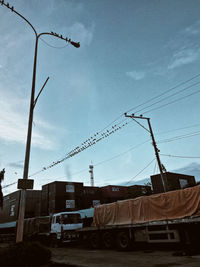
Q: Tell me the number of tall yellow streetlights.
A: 0